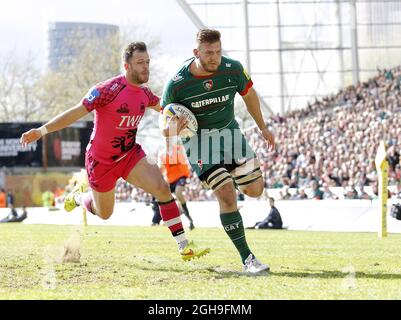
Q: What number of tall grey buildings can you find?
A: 1